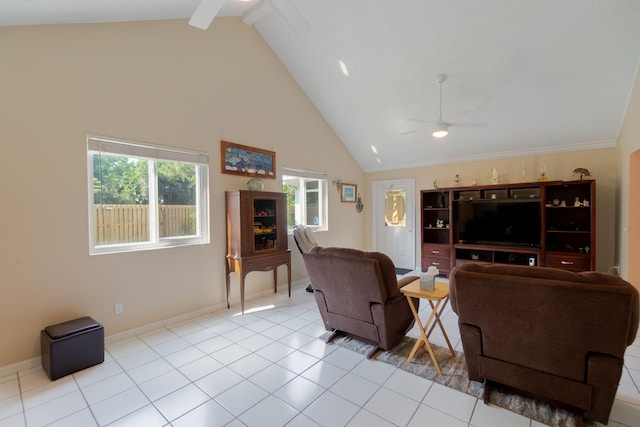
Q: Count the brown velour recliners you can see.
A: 2